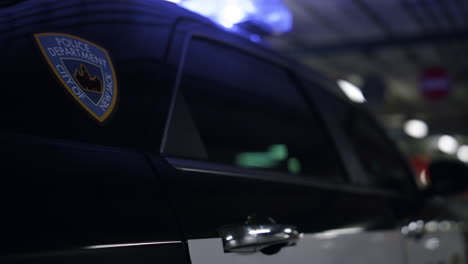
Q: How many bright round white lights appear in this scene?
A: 3